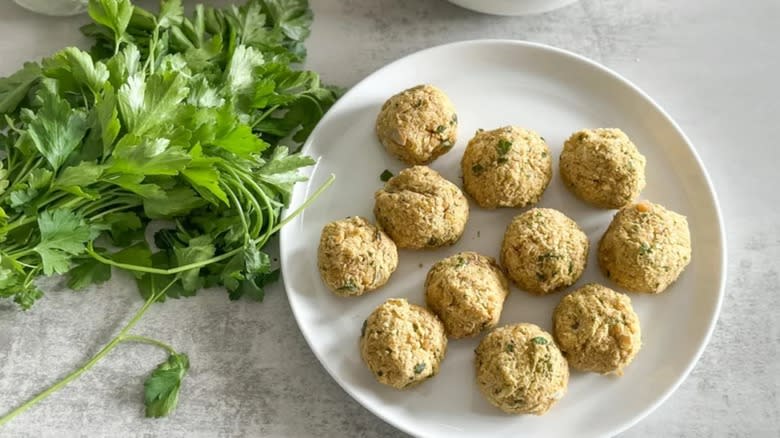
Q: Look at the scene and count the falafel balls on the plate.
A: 11